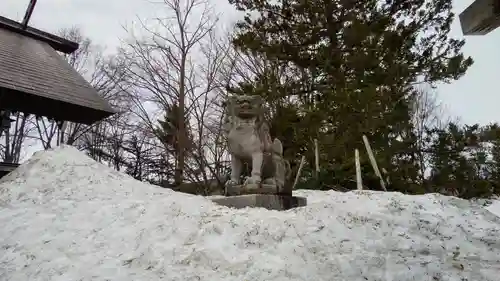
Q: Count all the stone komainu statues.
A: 1